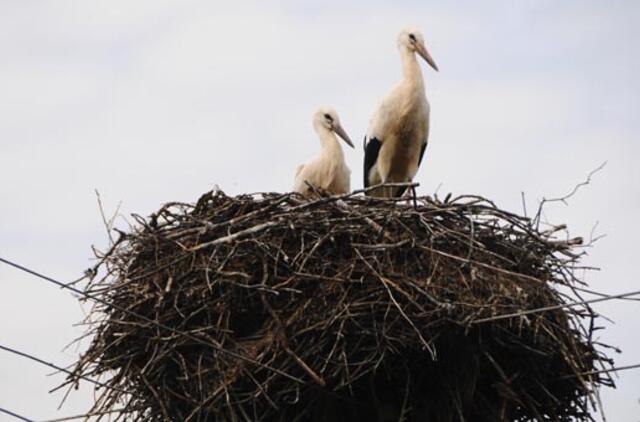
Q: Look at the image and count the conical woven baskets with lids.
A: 0